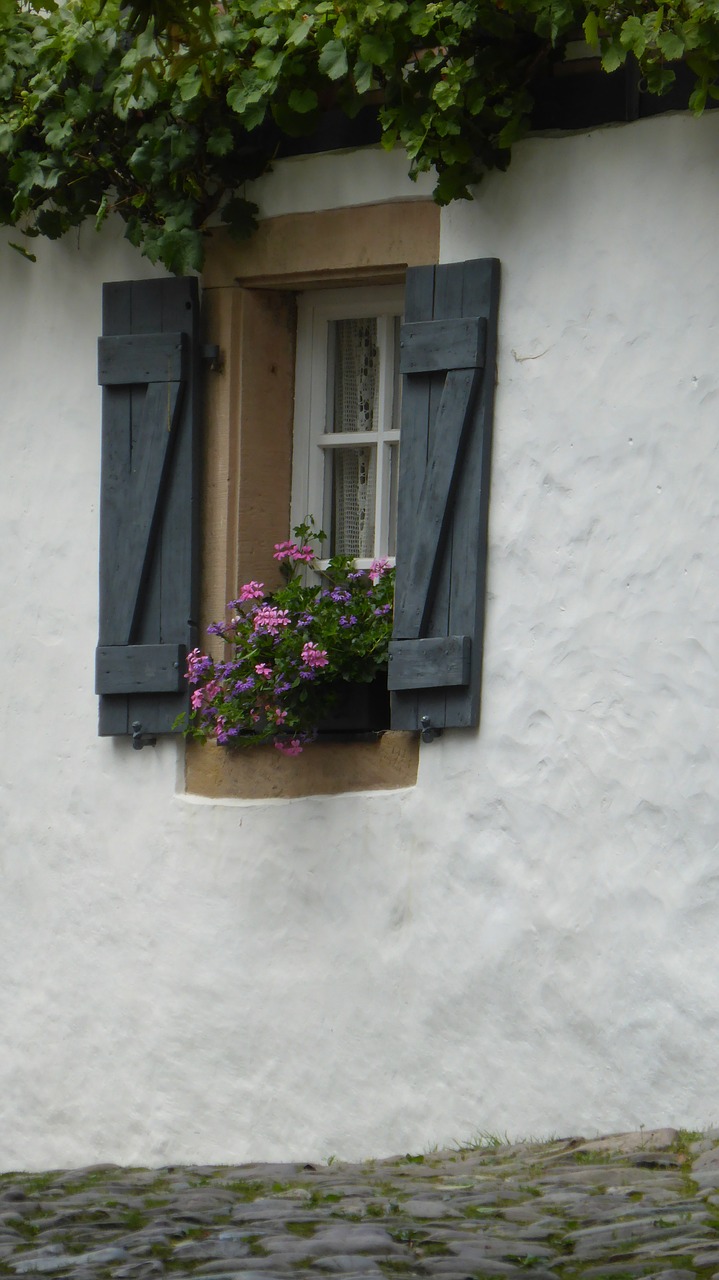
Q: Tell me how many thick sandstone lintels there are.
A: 1